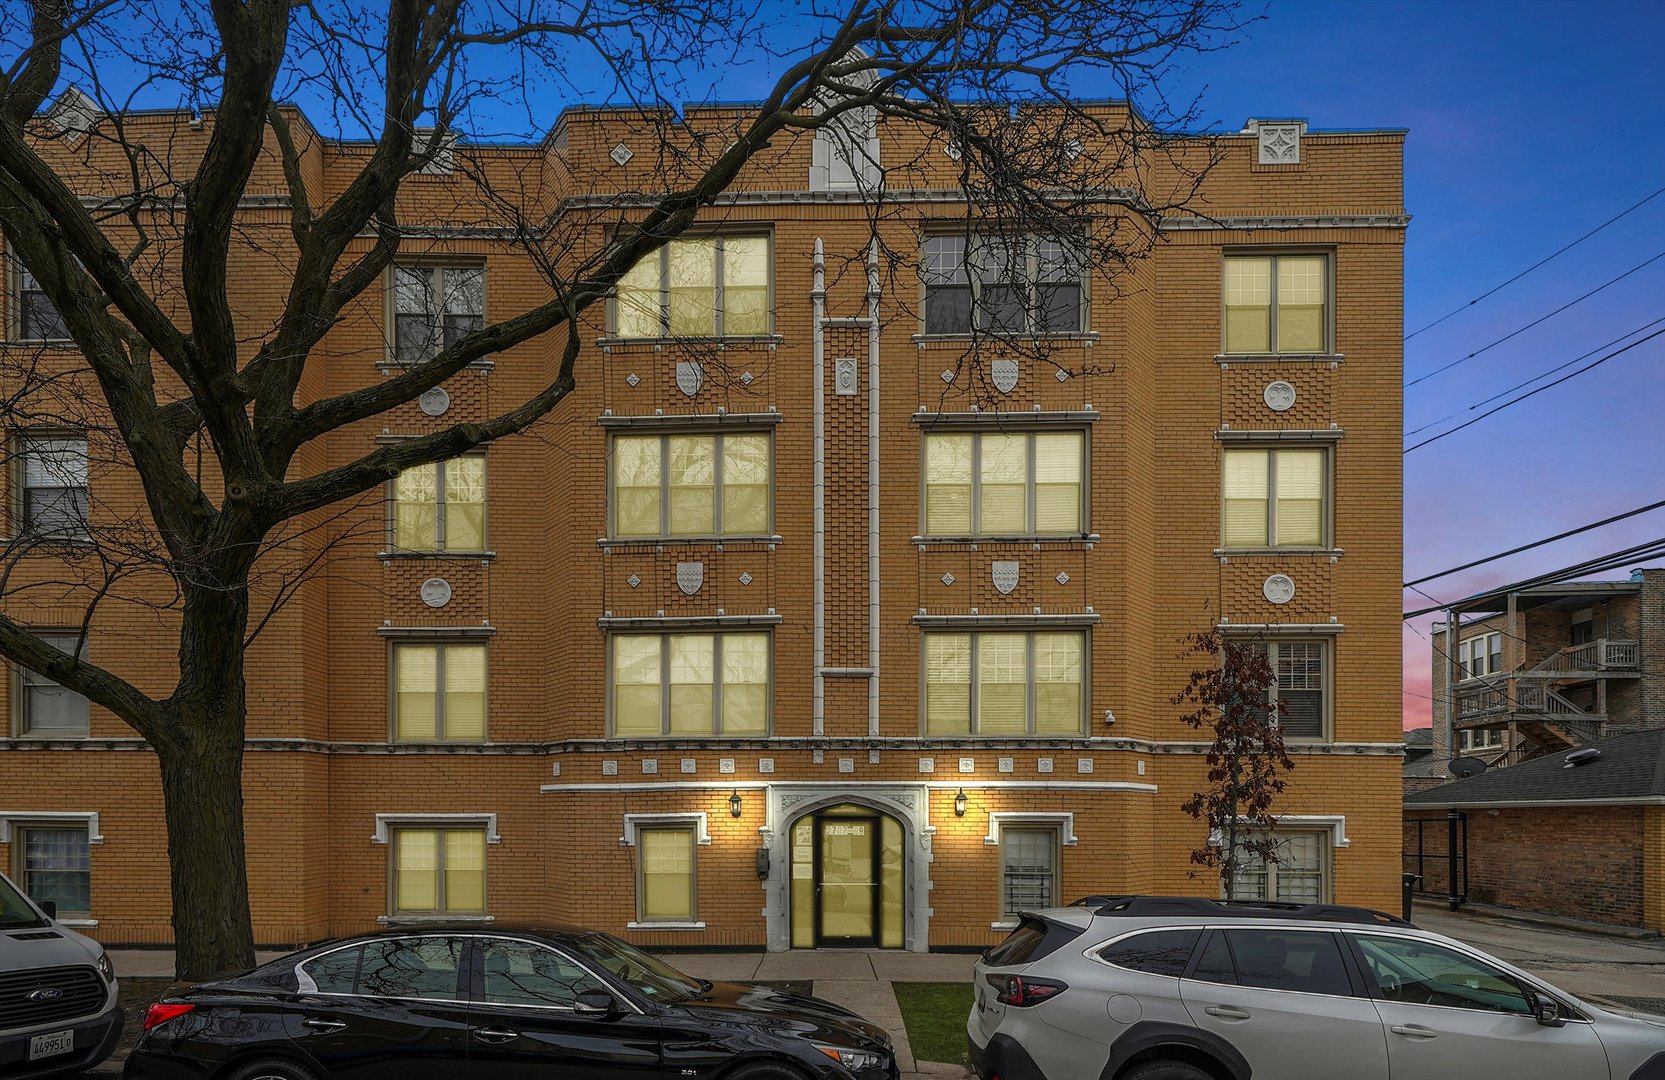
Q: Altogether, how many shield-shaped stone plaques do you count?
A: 4